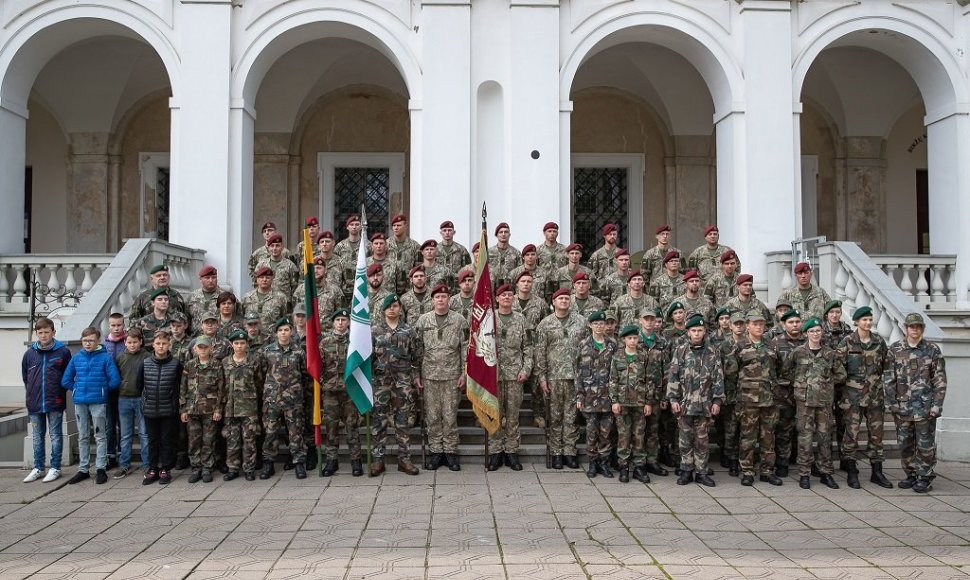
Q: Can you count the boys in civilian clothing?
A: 5